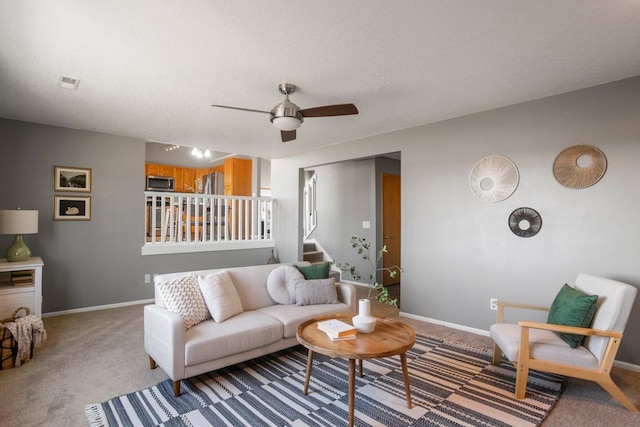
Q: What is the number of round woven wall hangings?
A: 3